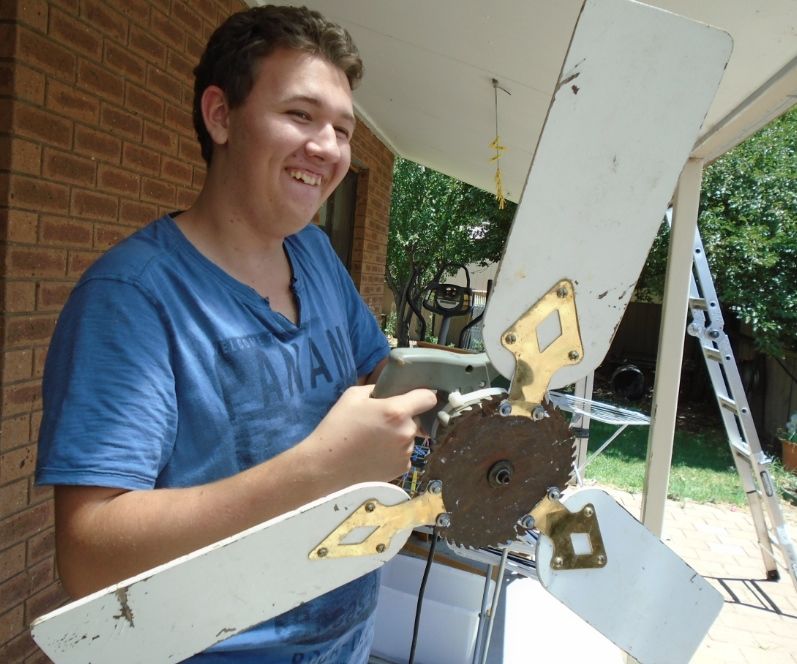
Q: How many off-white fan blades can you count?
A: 3